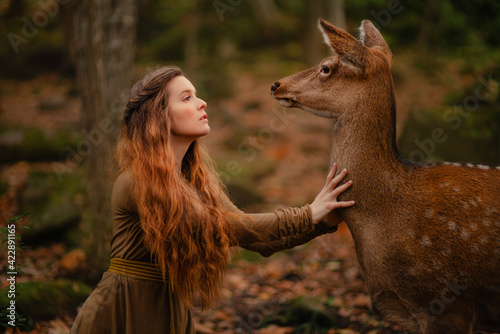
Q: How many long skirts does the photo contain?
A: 1